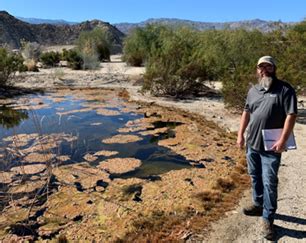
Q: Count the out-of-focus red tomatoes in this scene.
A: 0